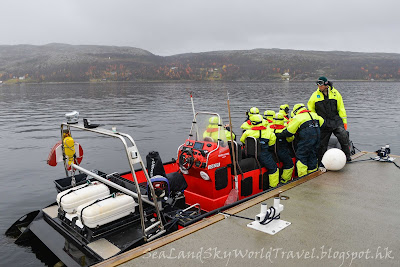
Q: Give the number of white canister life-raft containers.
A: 2